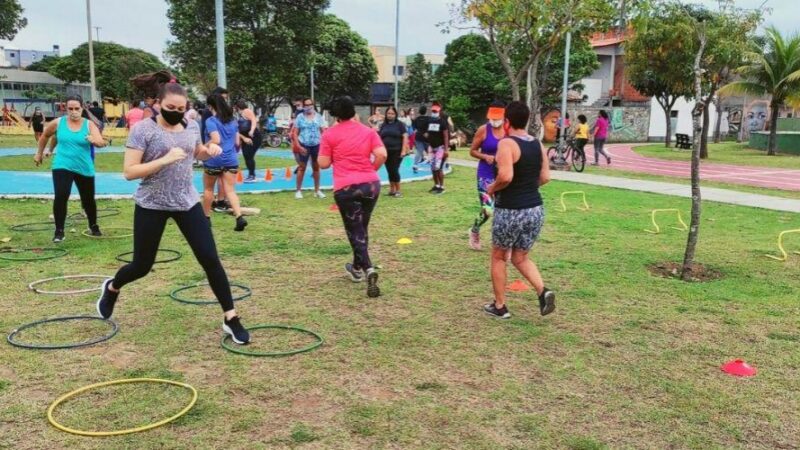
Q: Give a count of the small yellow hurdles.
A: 3